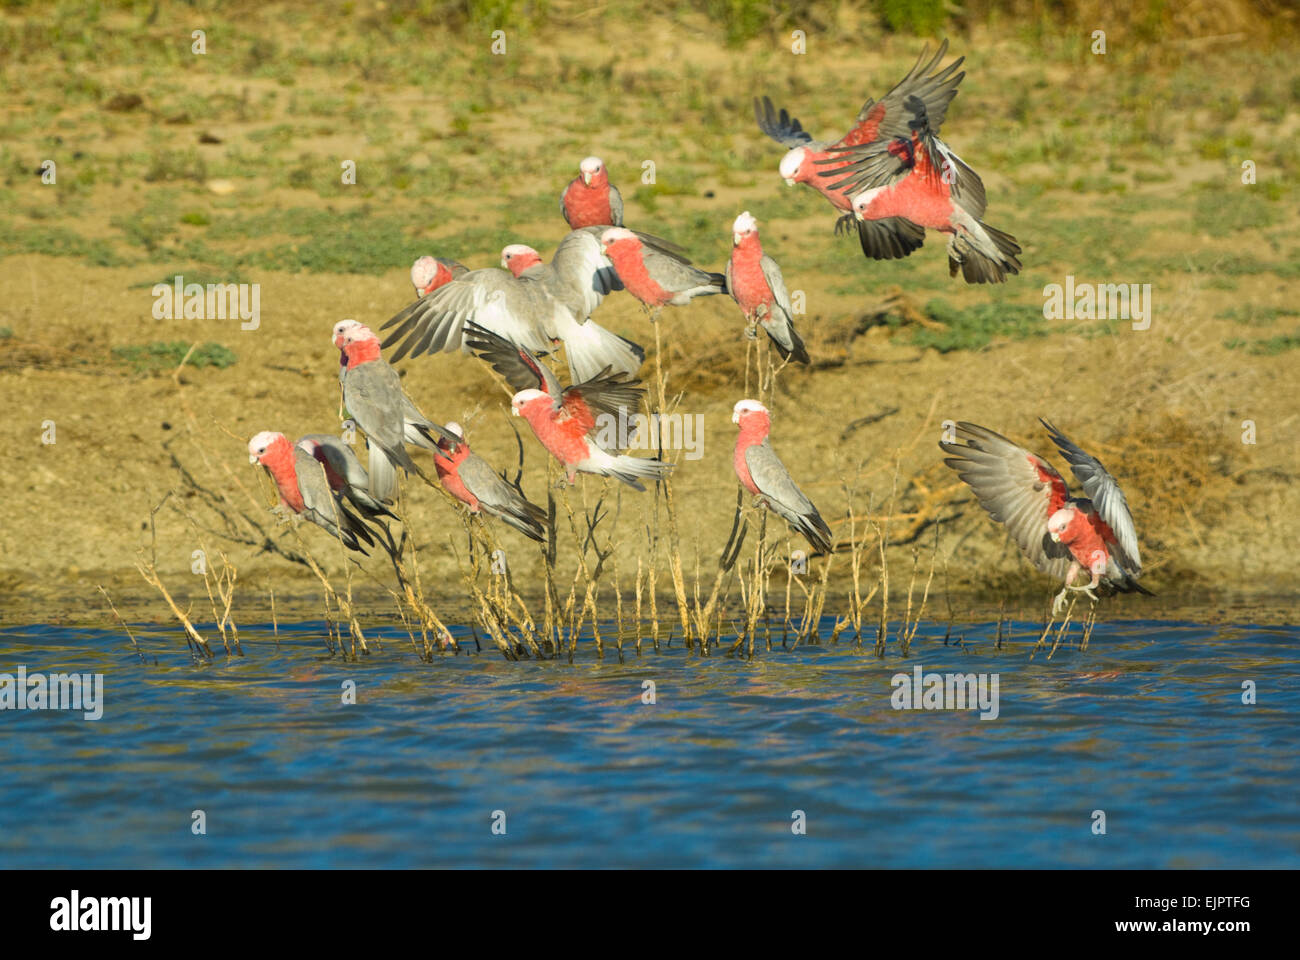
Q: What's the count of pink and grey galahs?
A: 15